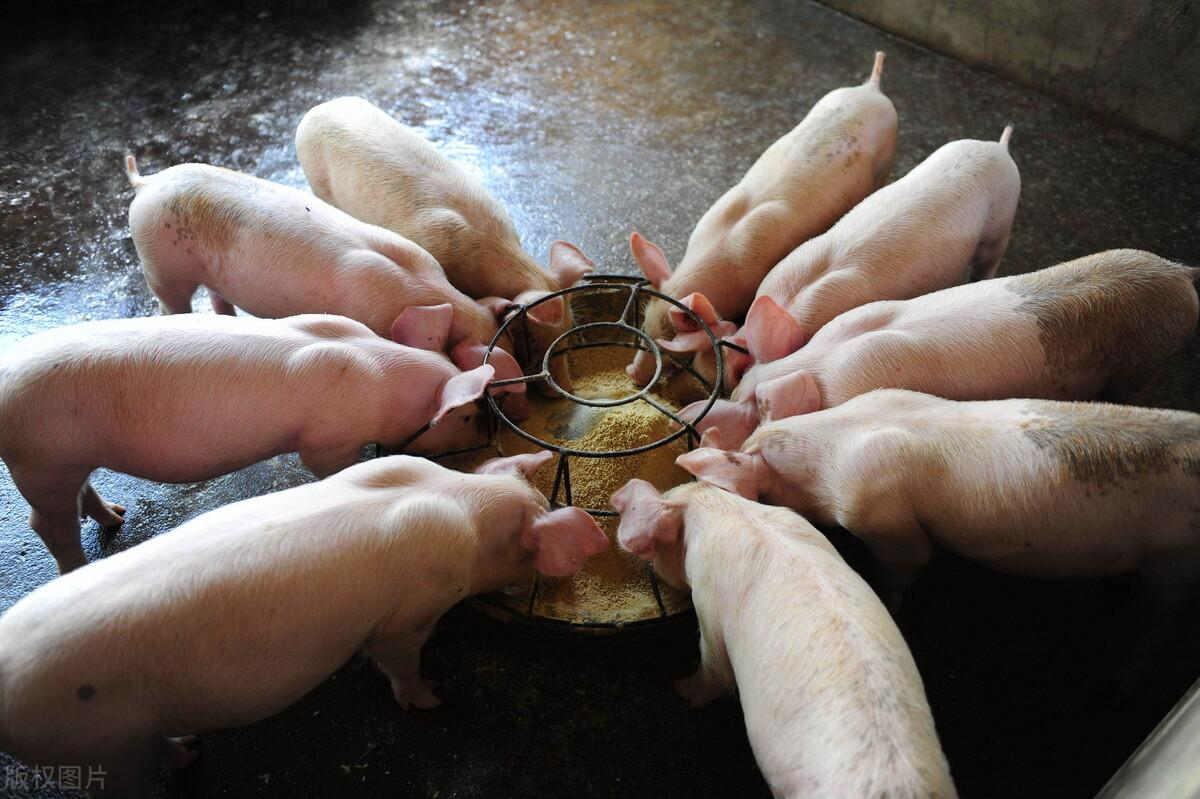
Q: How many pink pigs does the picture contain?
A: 9